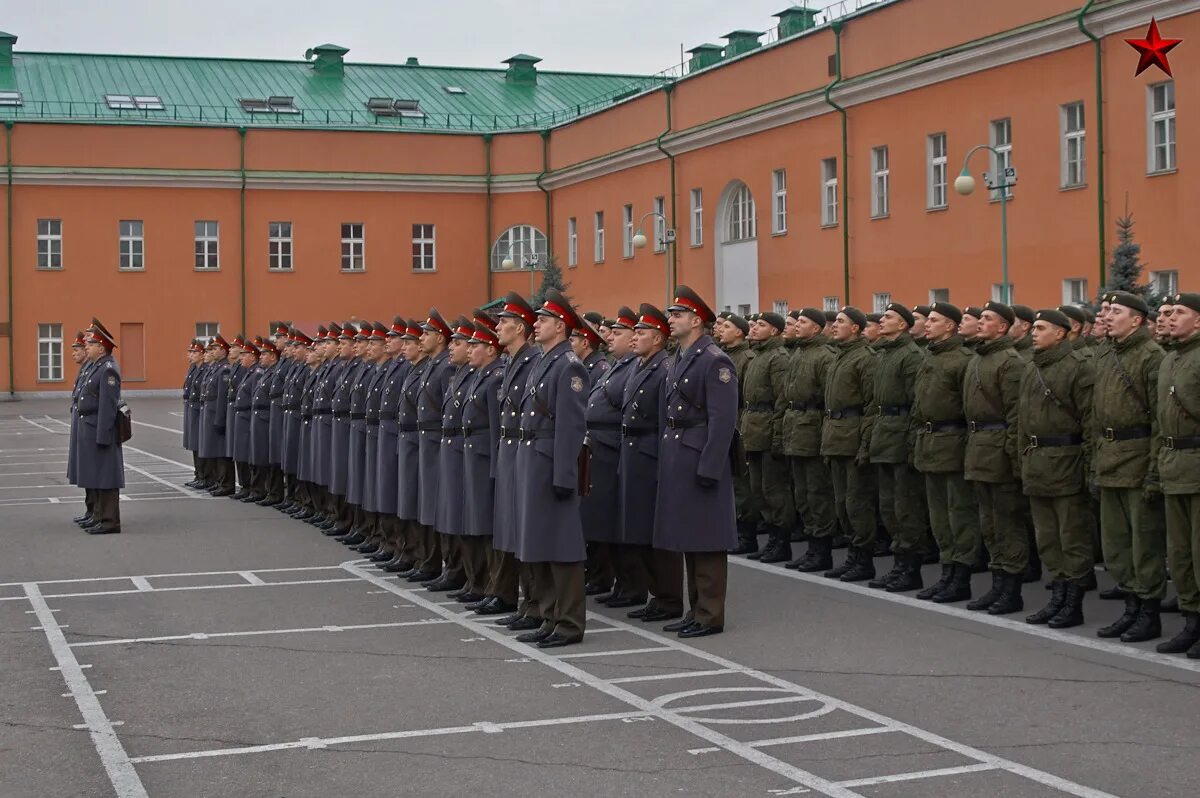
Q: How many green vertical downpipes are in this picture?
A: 7